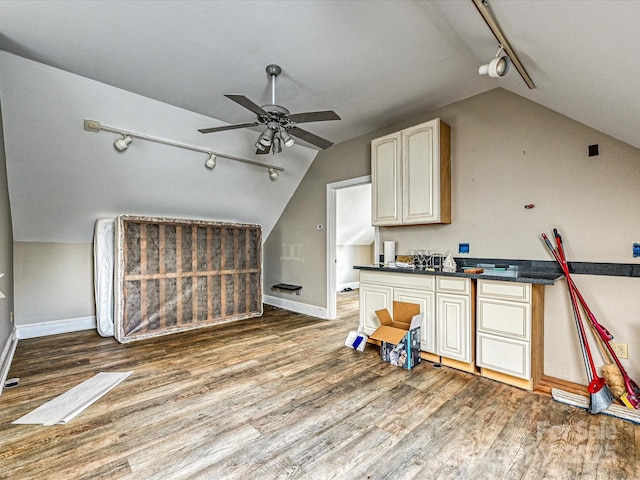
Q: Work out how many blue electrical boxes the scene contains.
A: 2